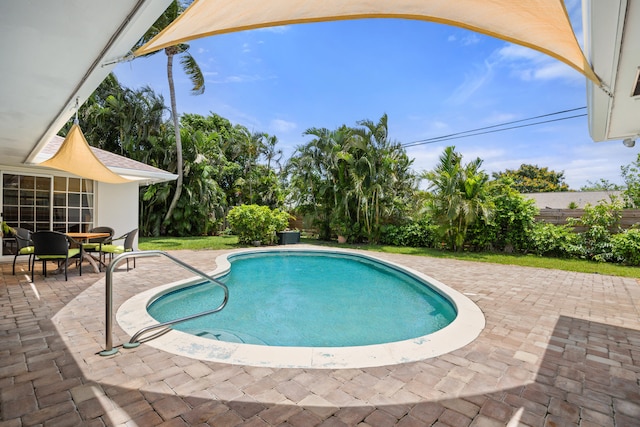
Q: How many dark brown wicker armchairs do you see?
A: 4